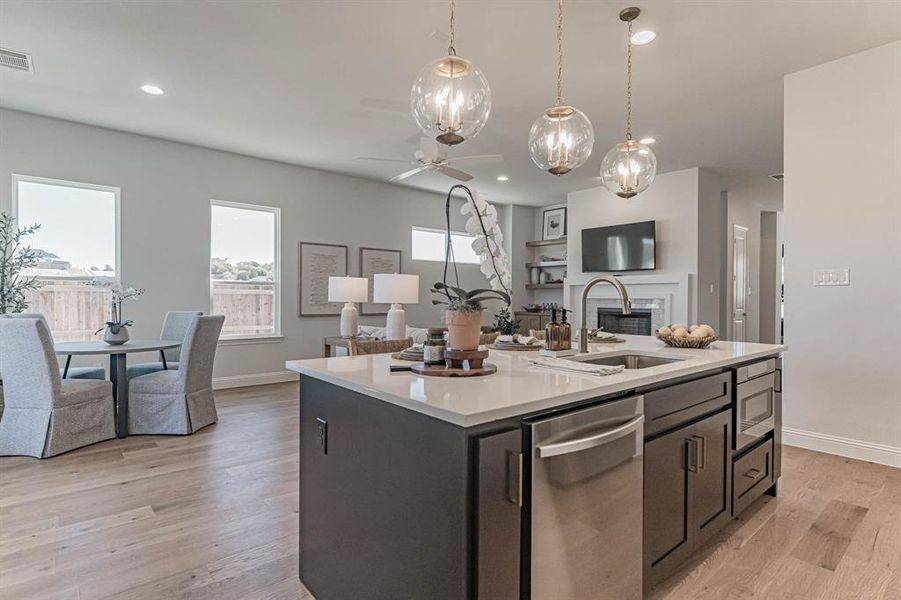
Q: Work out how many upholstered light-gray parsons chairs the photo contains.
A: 4